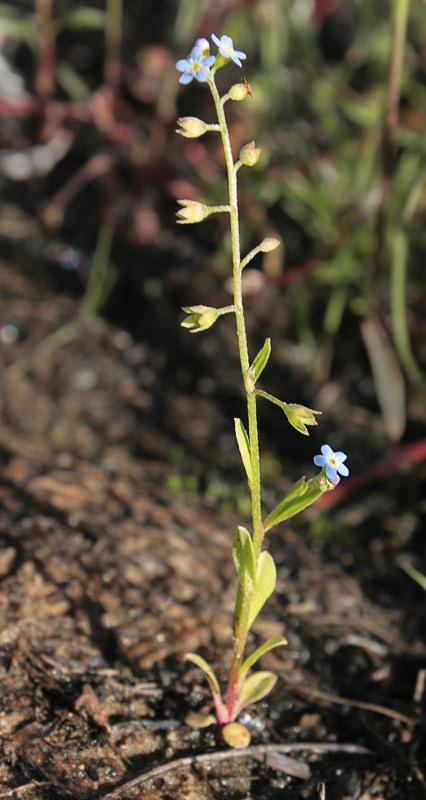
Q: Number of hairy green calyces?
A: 7